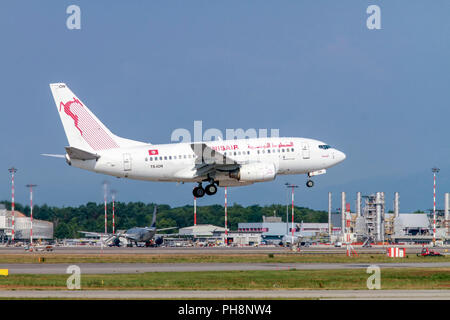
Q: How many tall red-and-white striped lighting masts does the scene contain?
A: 8